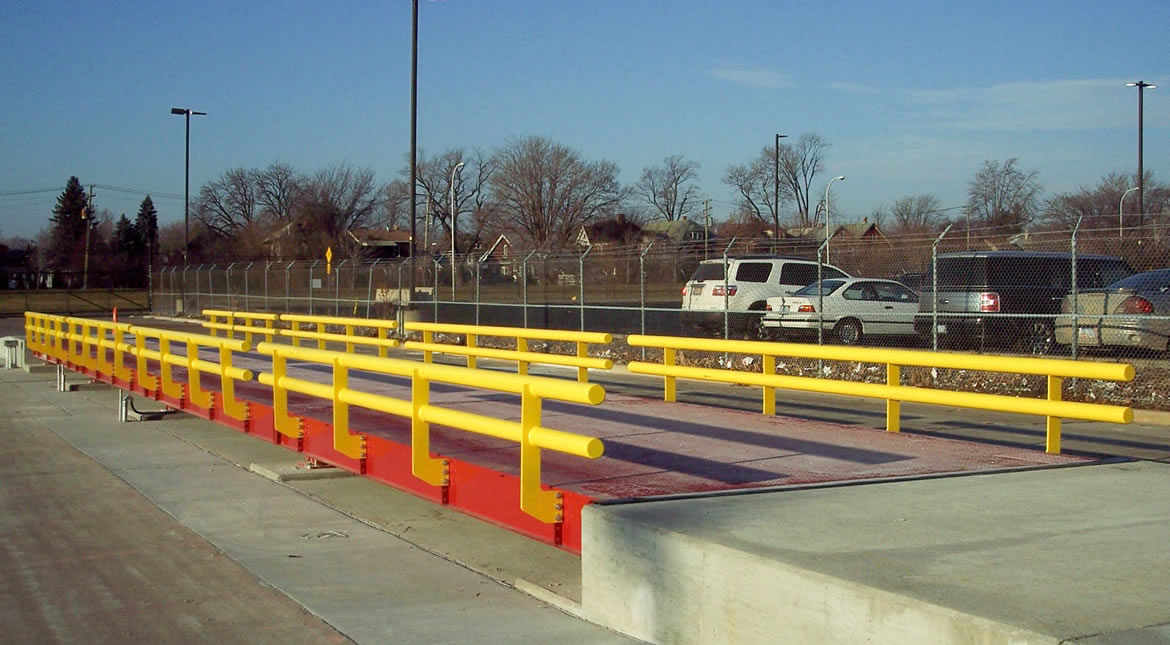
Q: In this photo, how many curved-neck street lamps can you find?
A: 3